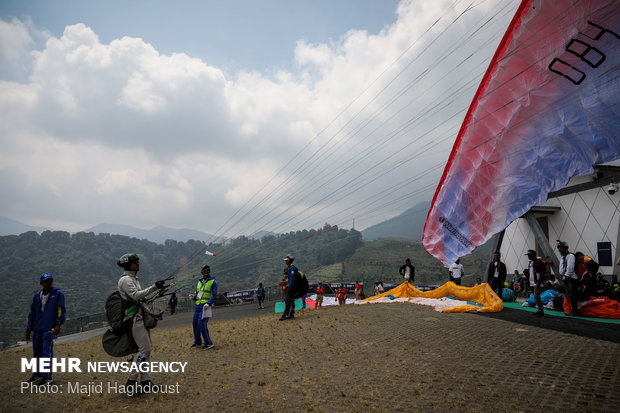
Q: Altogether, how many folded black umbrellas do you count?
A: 0